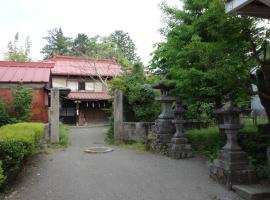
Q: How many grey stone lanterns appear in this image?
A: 3